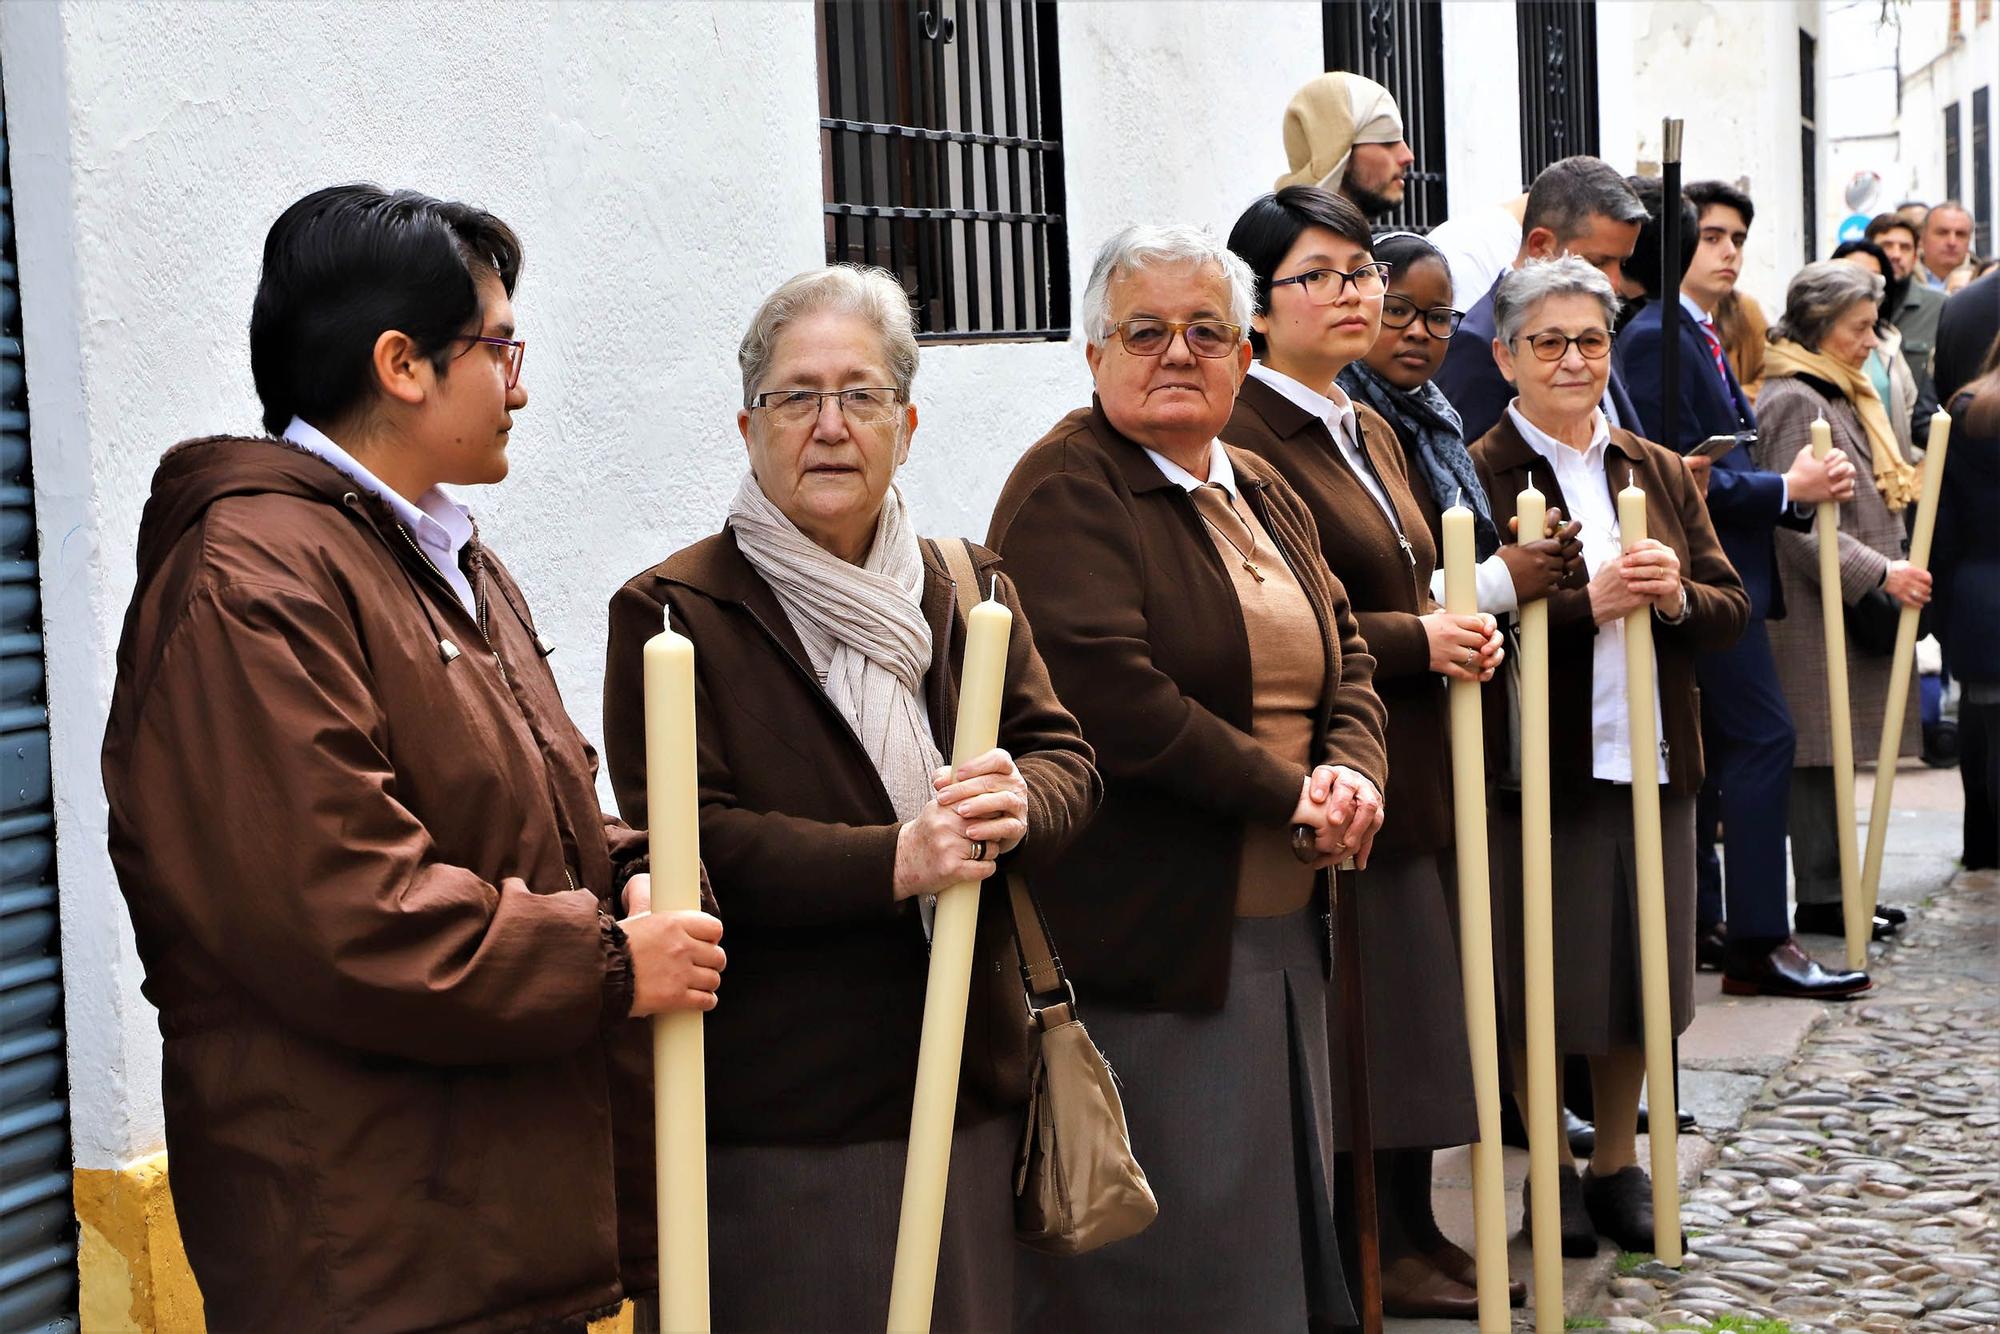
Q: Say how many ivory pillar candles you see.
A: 7